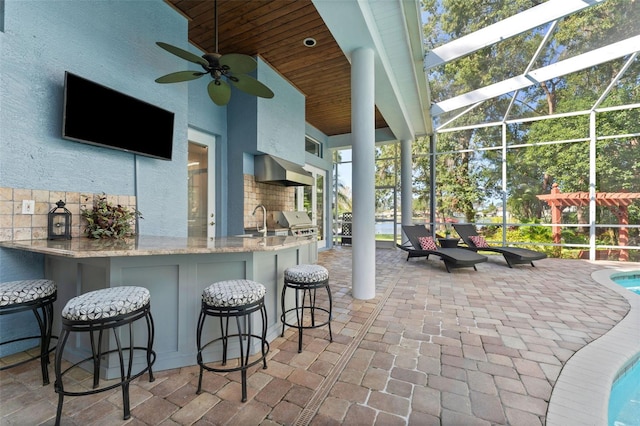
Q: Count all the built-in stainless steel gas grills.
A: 1